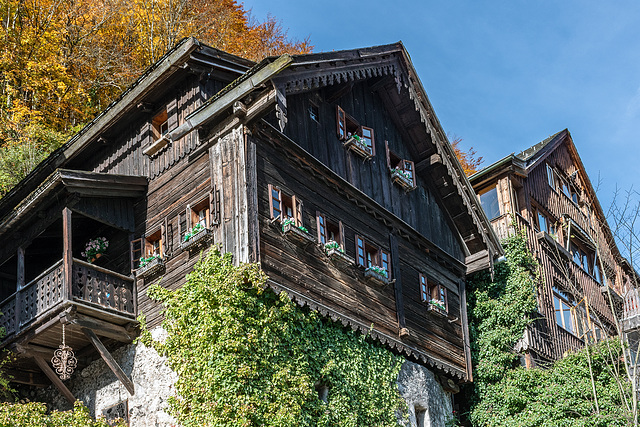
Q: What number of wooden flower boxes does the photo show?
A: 8